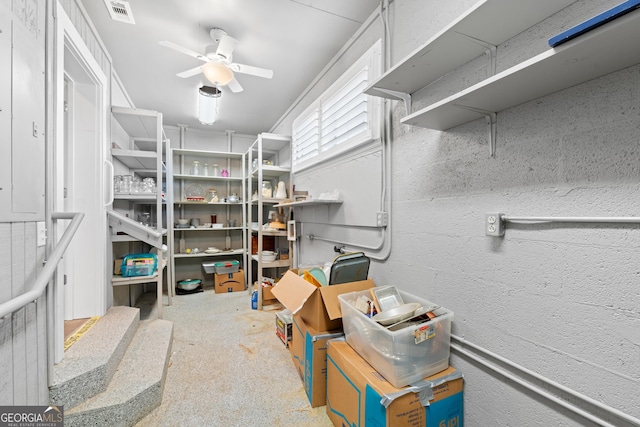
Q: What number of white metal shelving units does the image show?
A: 3